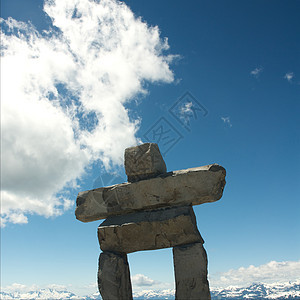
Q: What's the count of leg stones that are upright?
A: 2